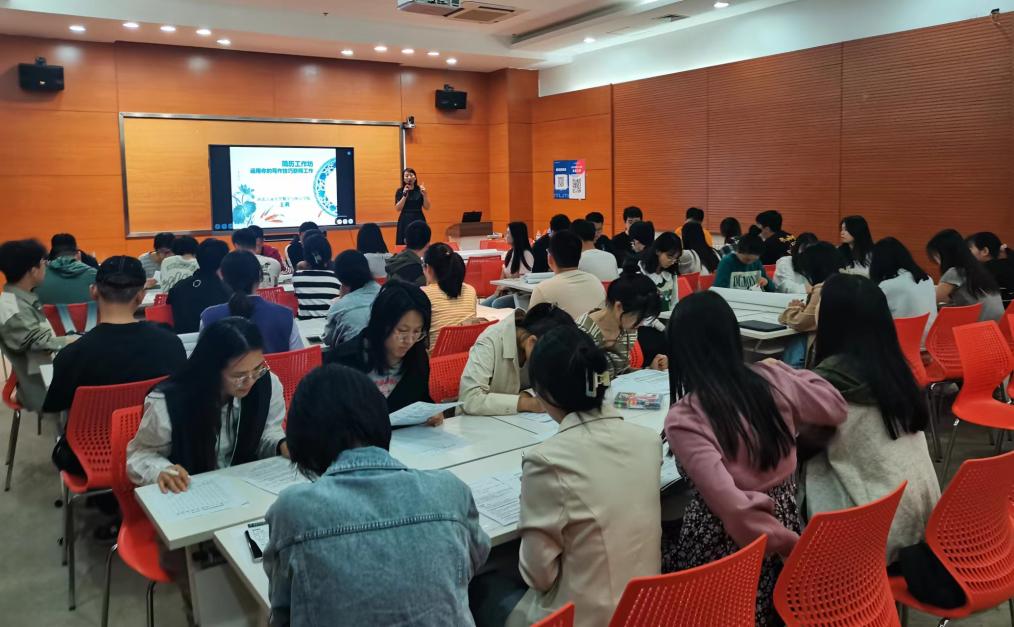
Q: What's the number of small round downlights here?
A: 12